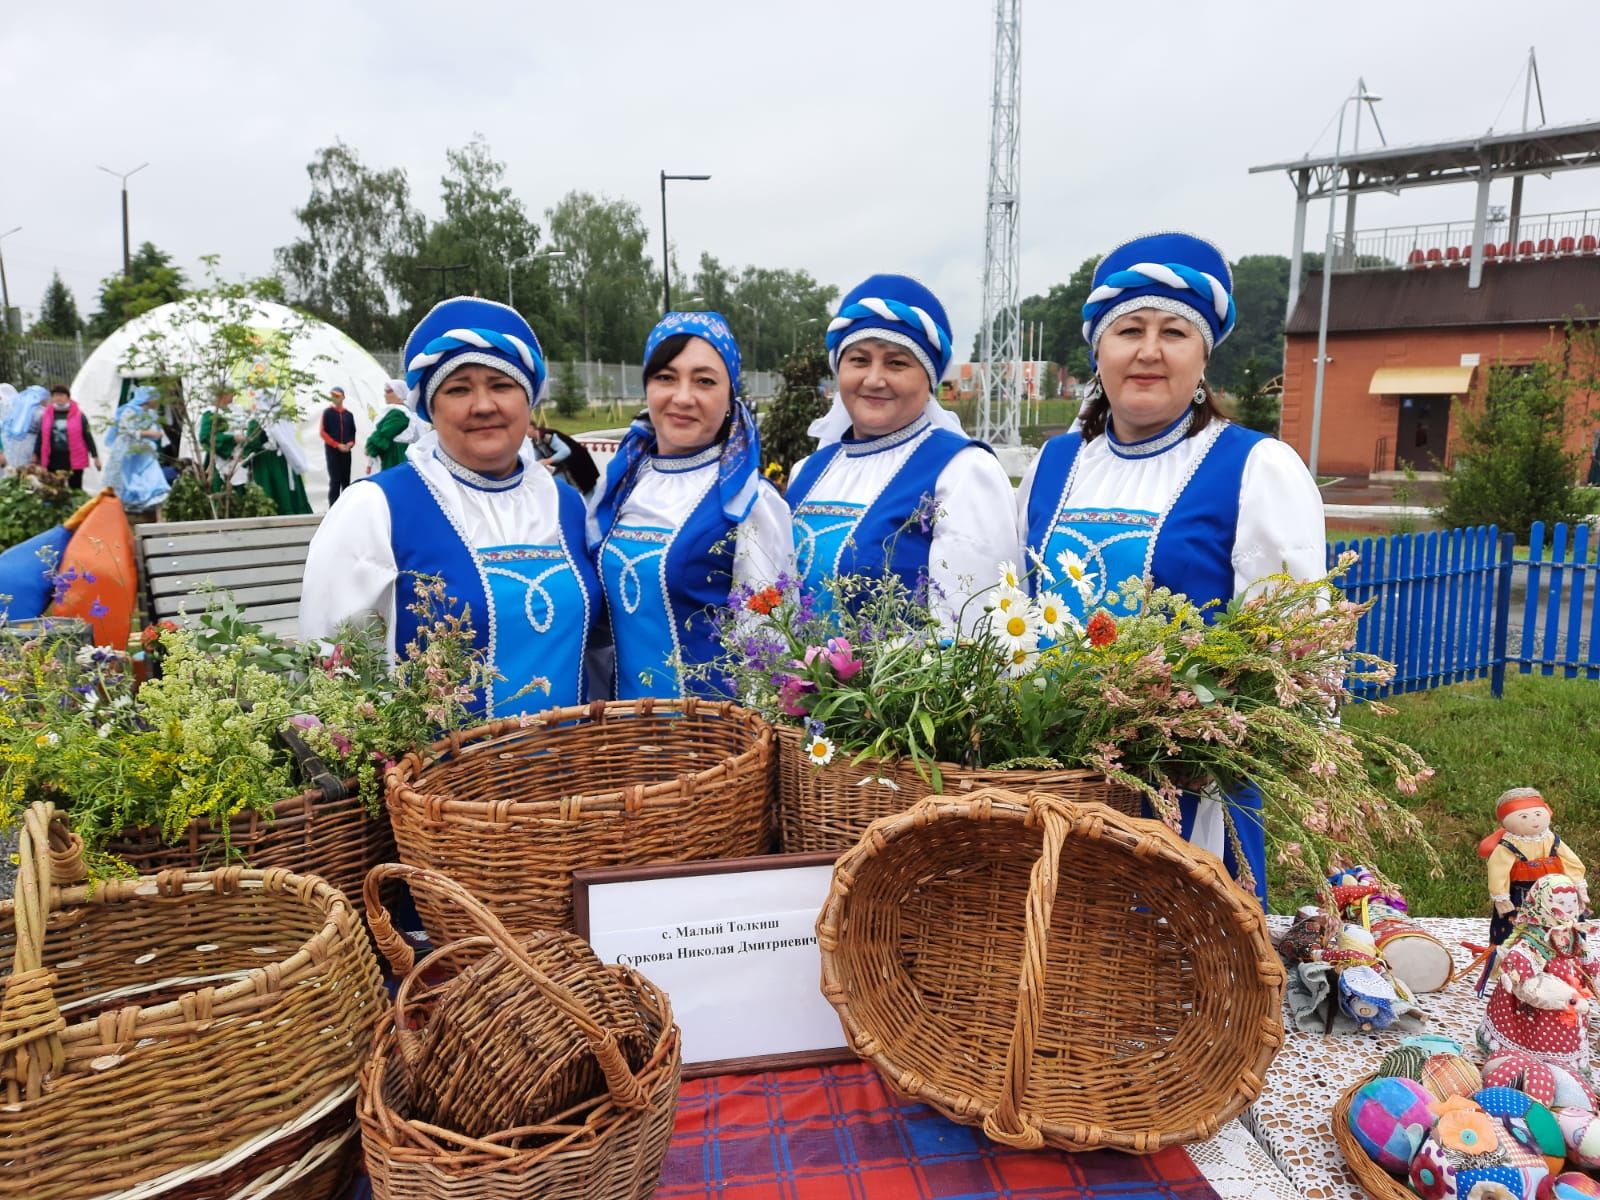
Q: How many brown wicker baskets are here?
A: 8